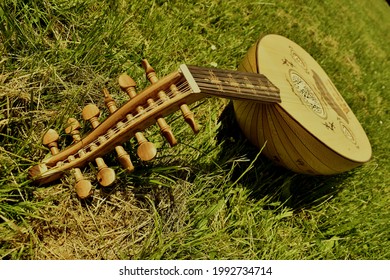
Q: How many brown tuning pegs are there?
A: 12